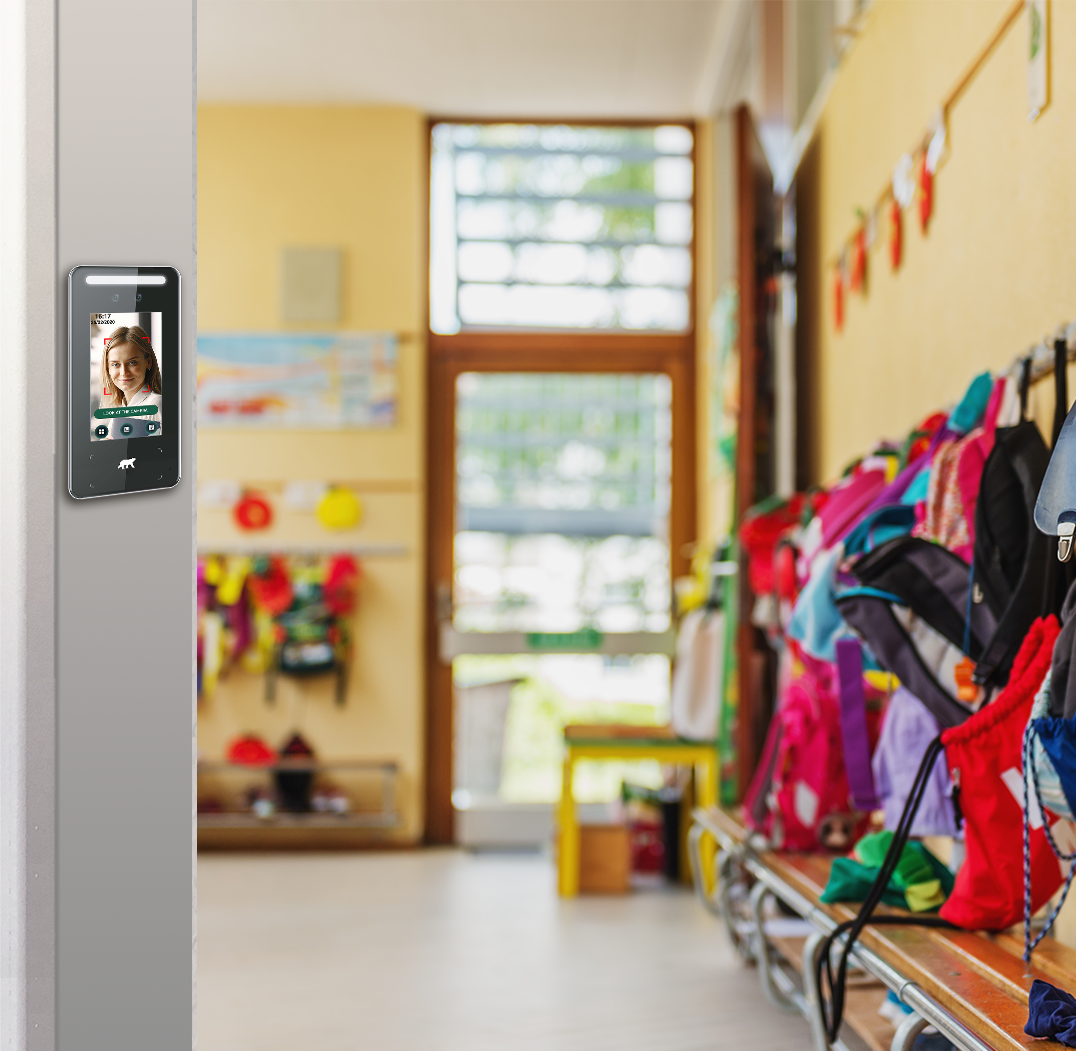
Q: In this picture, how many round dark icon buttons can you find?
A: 3